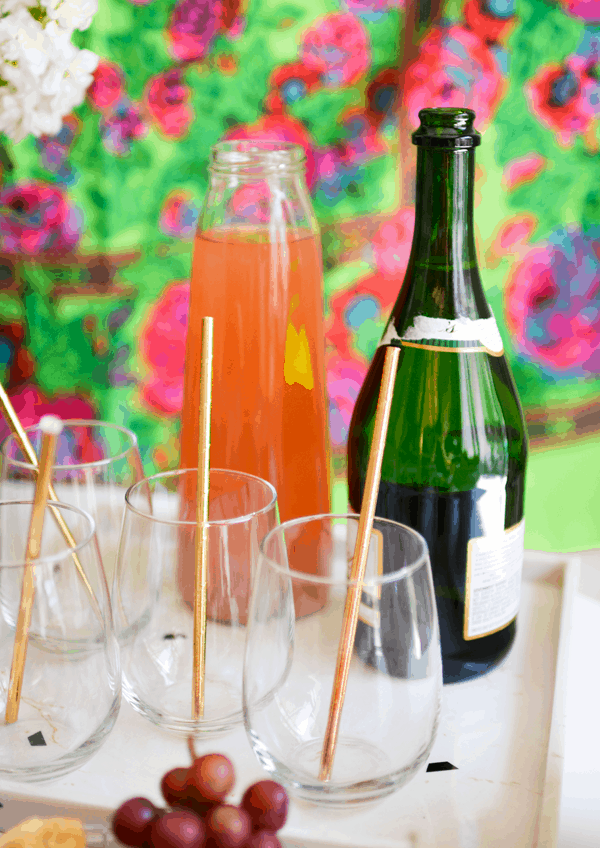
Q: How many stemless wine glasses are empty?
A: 4